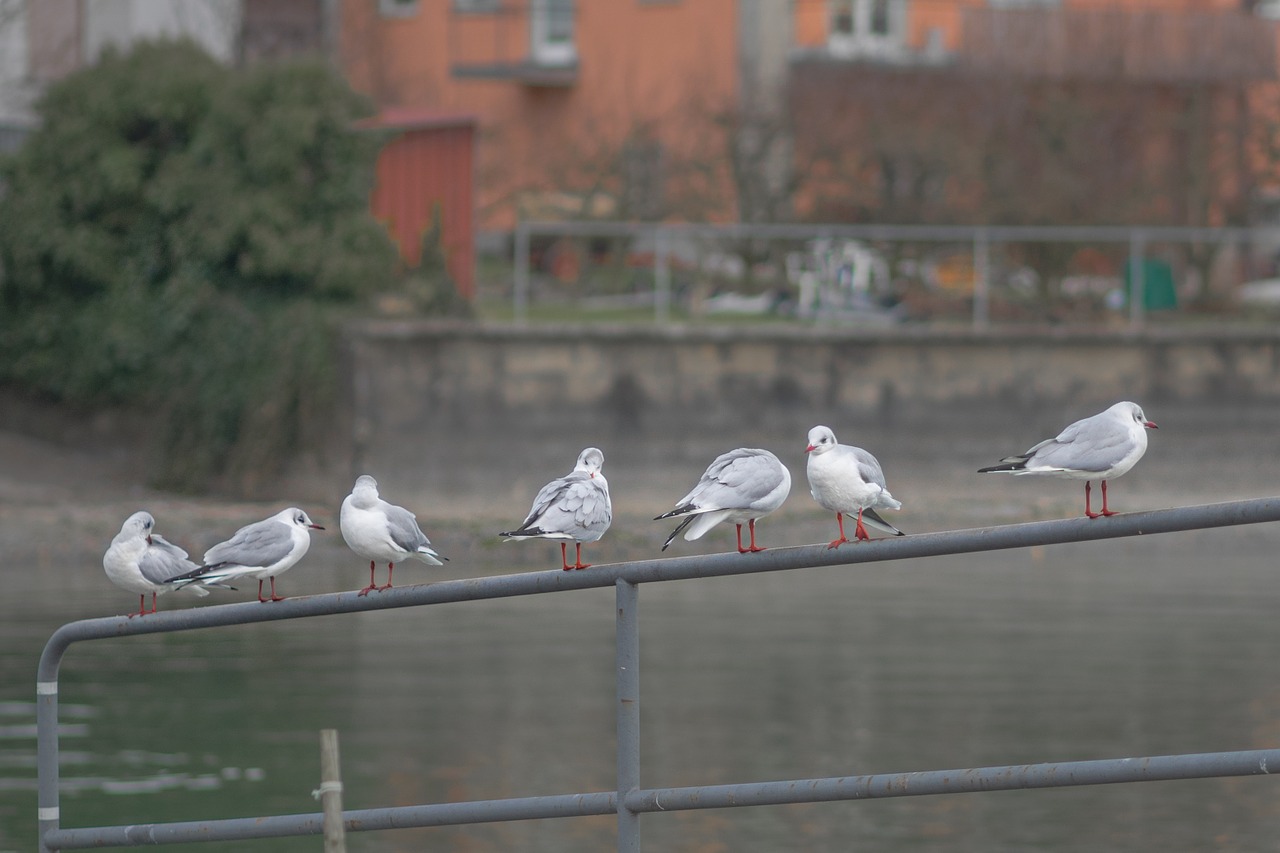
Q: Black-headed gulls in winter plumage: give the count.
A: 7